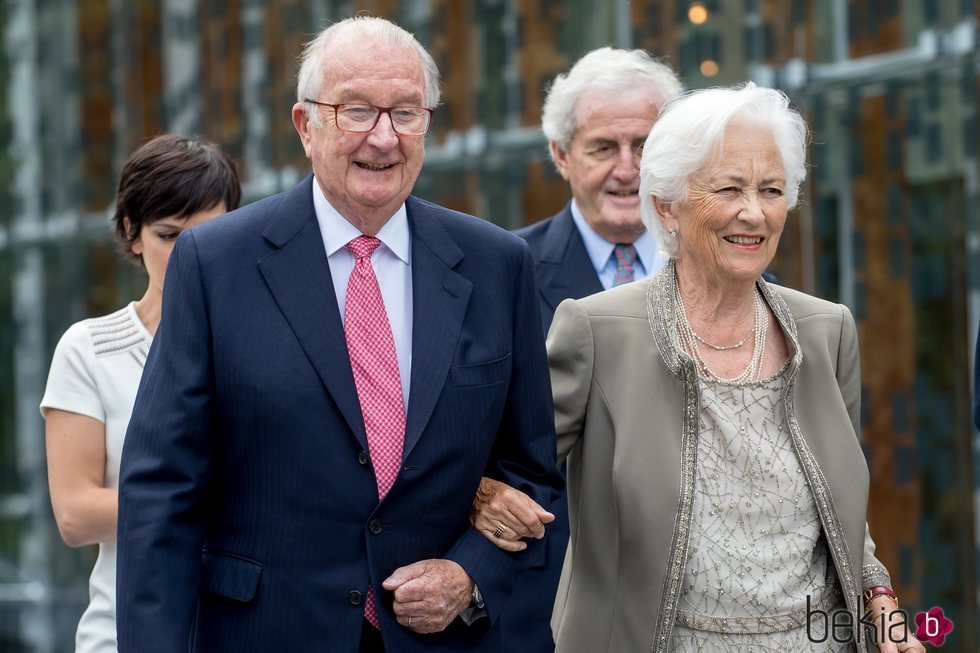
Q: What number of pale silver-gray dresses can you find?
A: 1